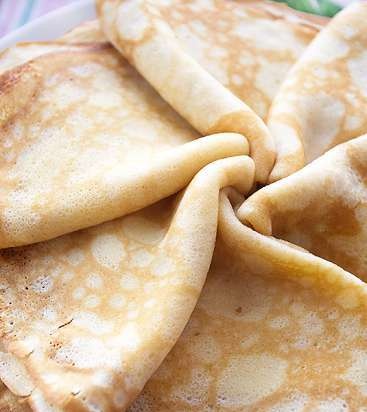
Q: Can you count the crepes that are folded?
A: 6